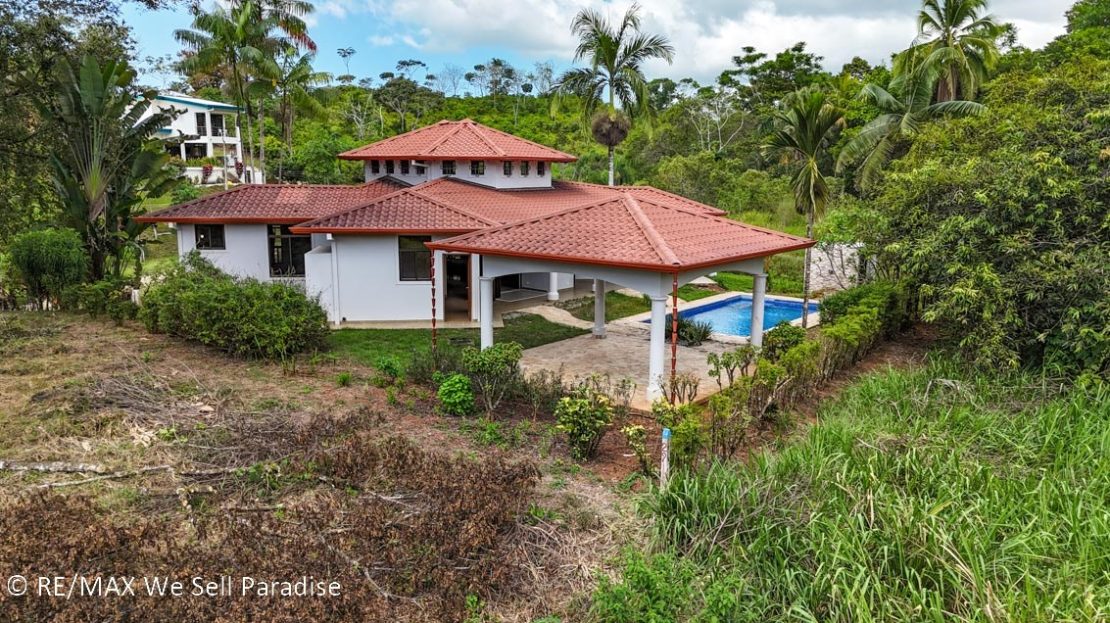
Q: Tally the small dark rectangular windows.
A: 9